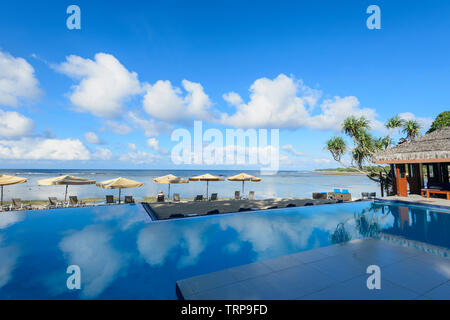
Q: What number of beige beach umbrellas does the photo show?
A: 6